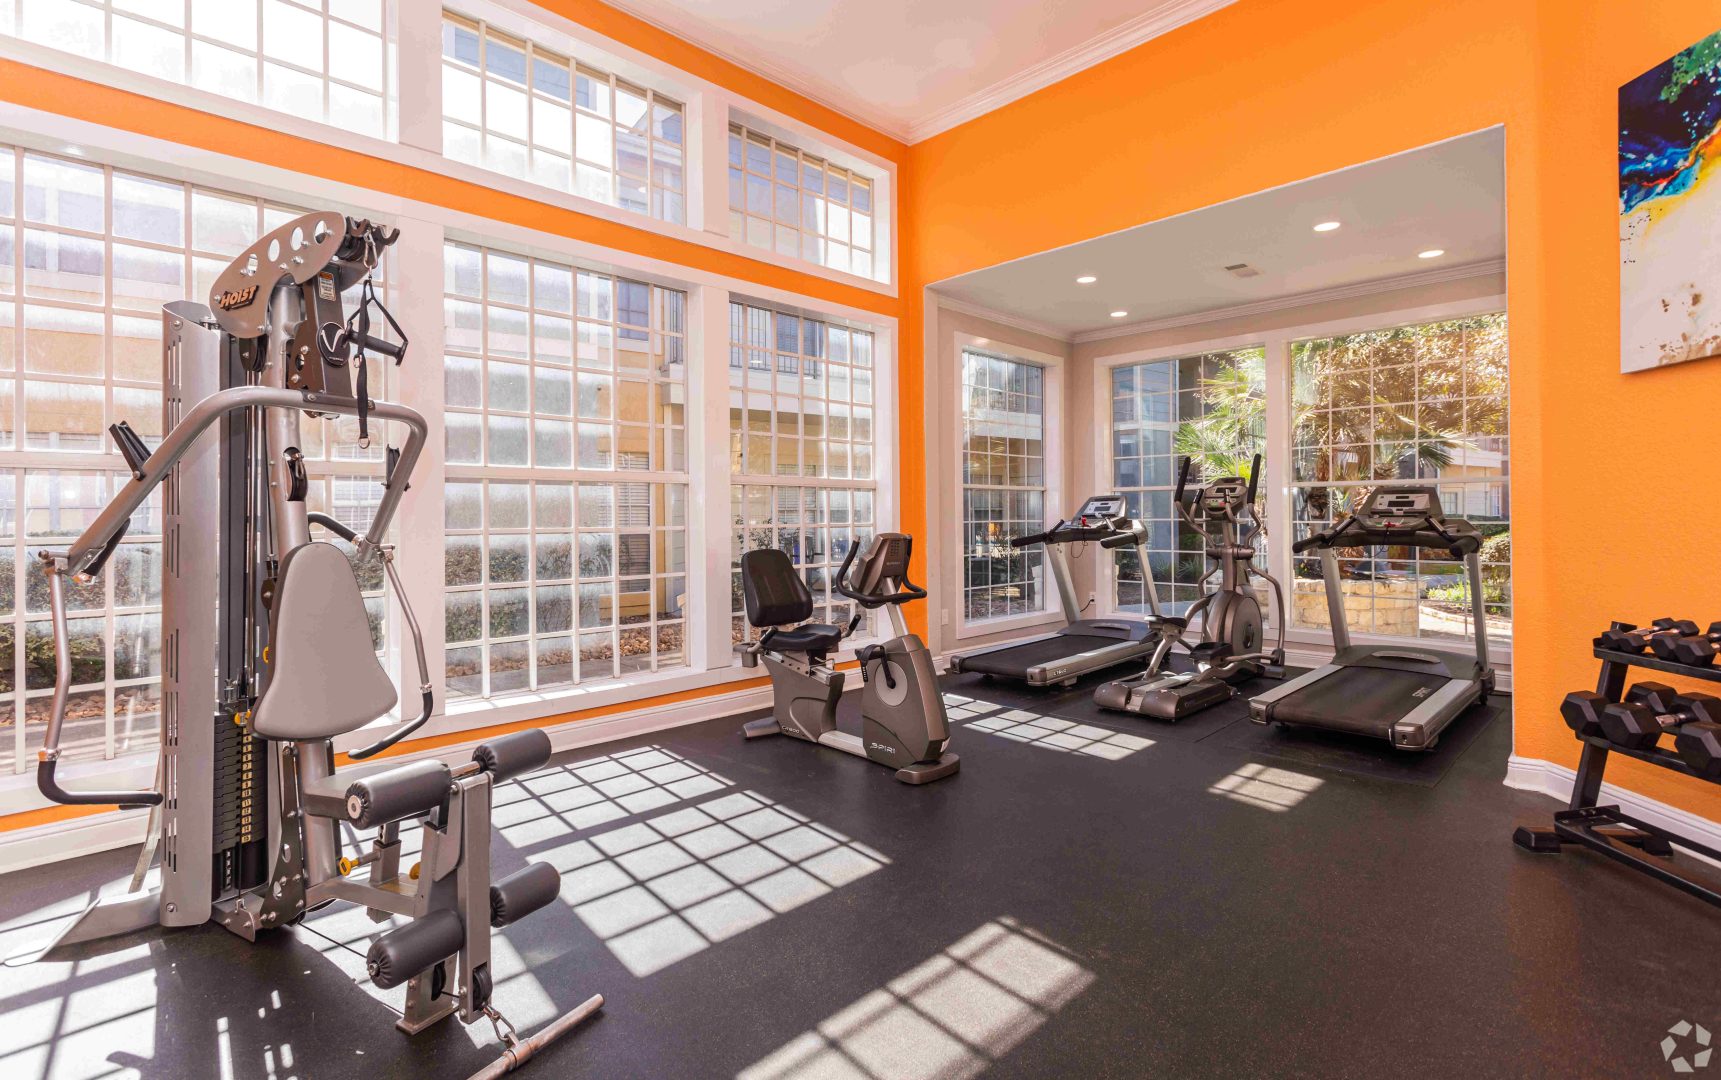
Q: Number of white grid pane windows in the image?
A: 9